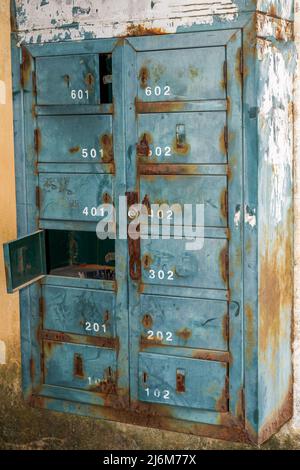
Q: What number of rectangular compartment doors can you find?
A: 12